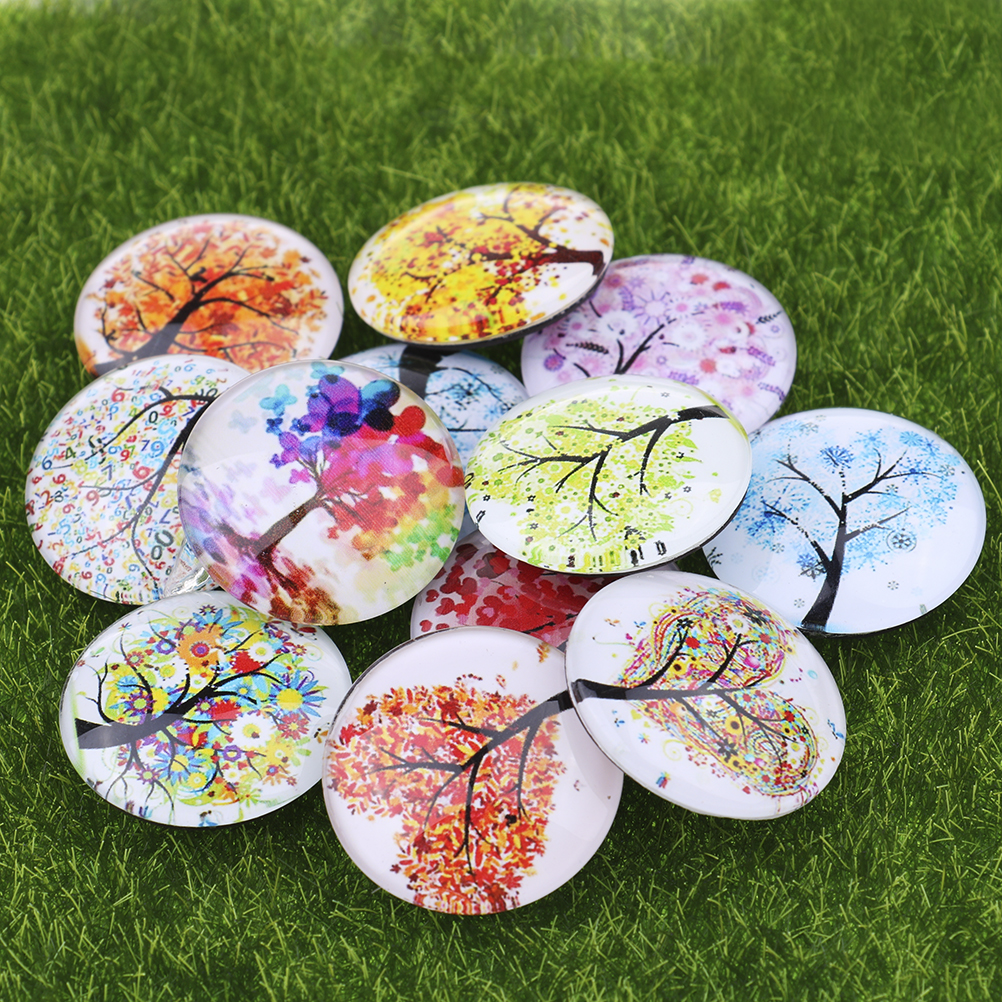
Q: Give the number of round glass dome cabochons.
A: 12